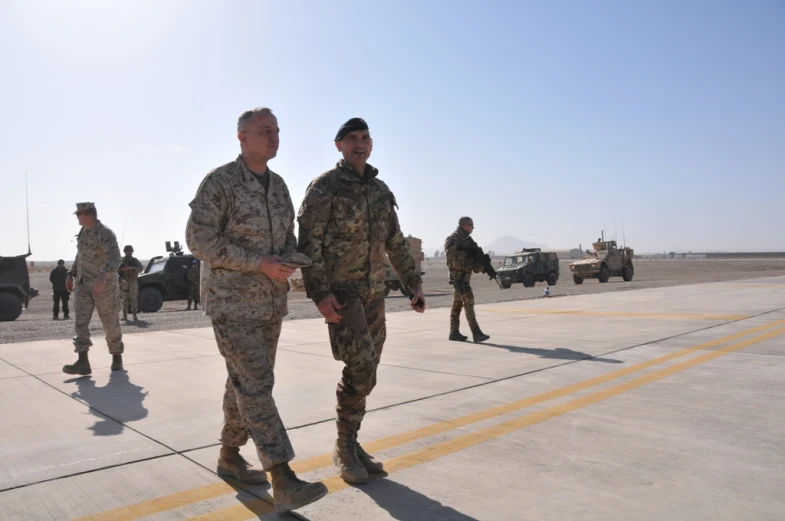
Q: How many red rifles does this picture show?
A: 0